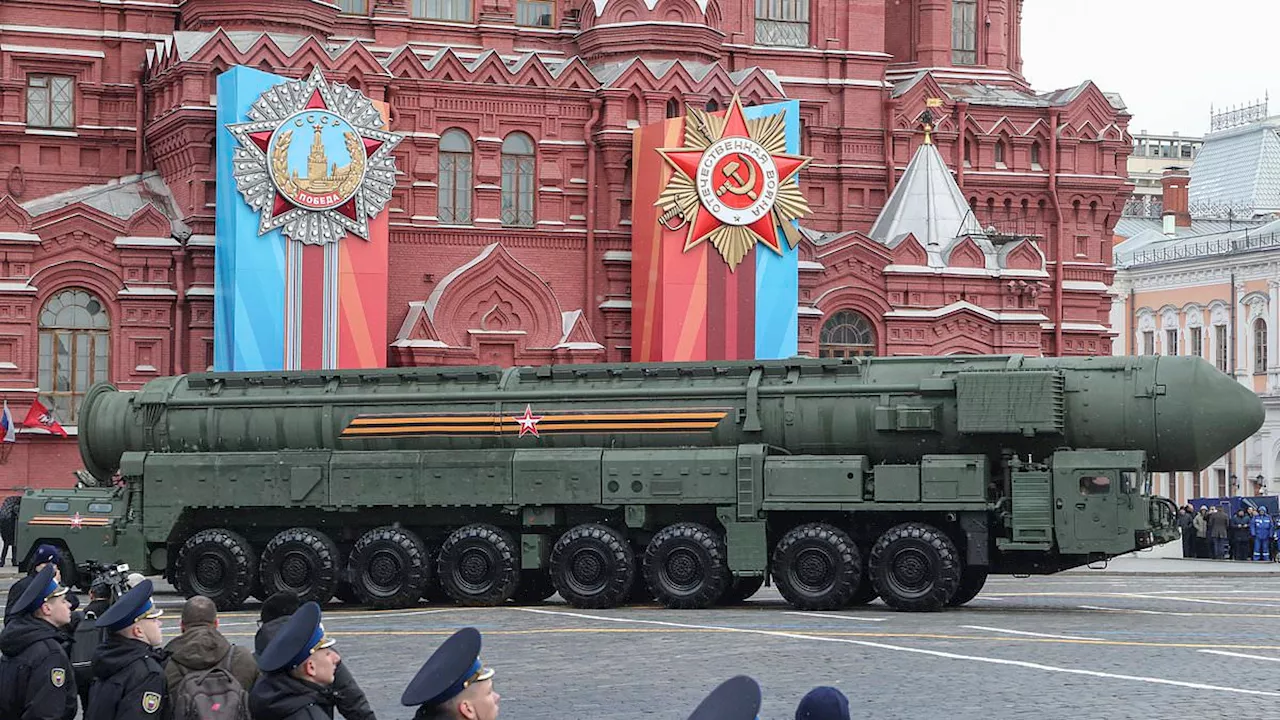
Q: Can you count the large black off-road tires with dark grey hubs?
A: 8